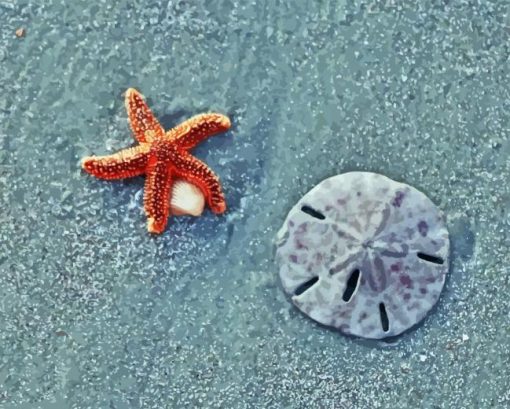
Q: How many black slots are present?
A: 5